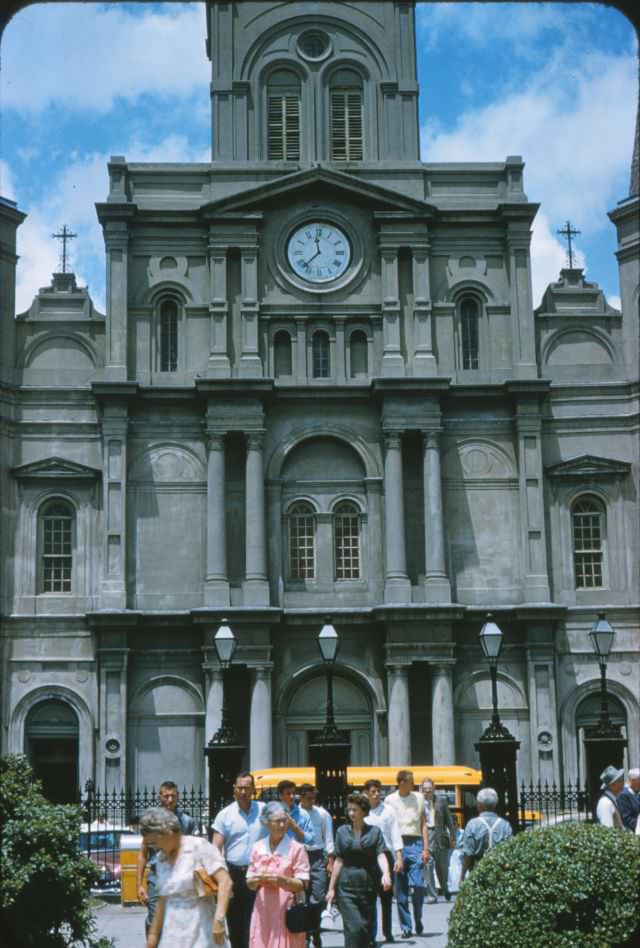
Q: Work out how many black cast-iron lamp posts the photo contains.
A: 4